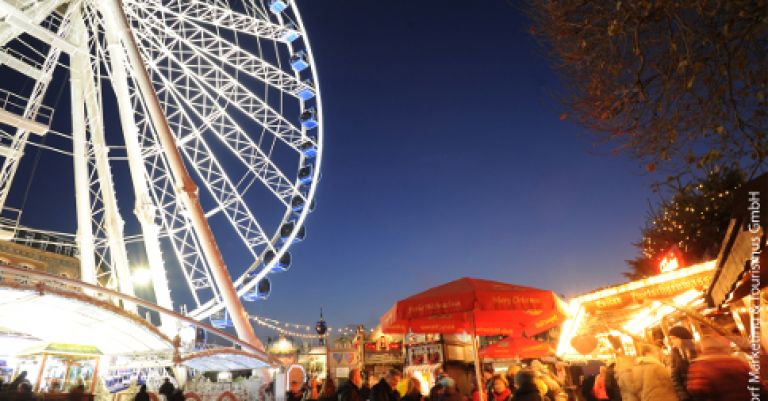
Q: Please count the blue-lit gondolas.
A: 12